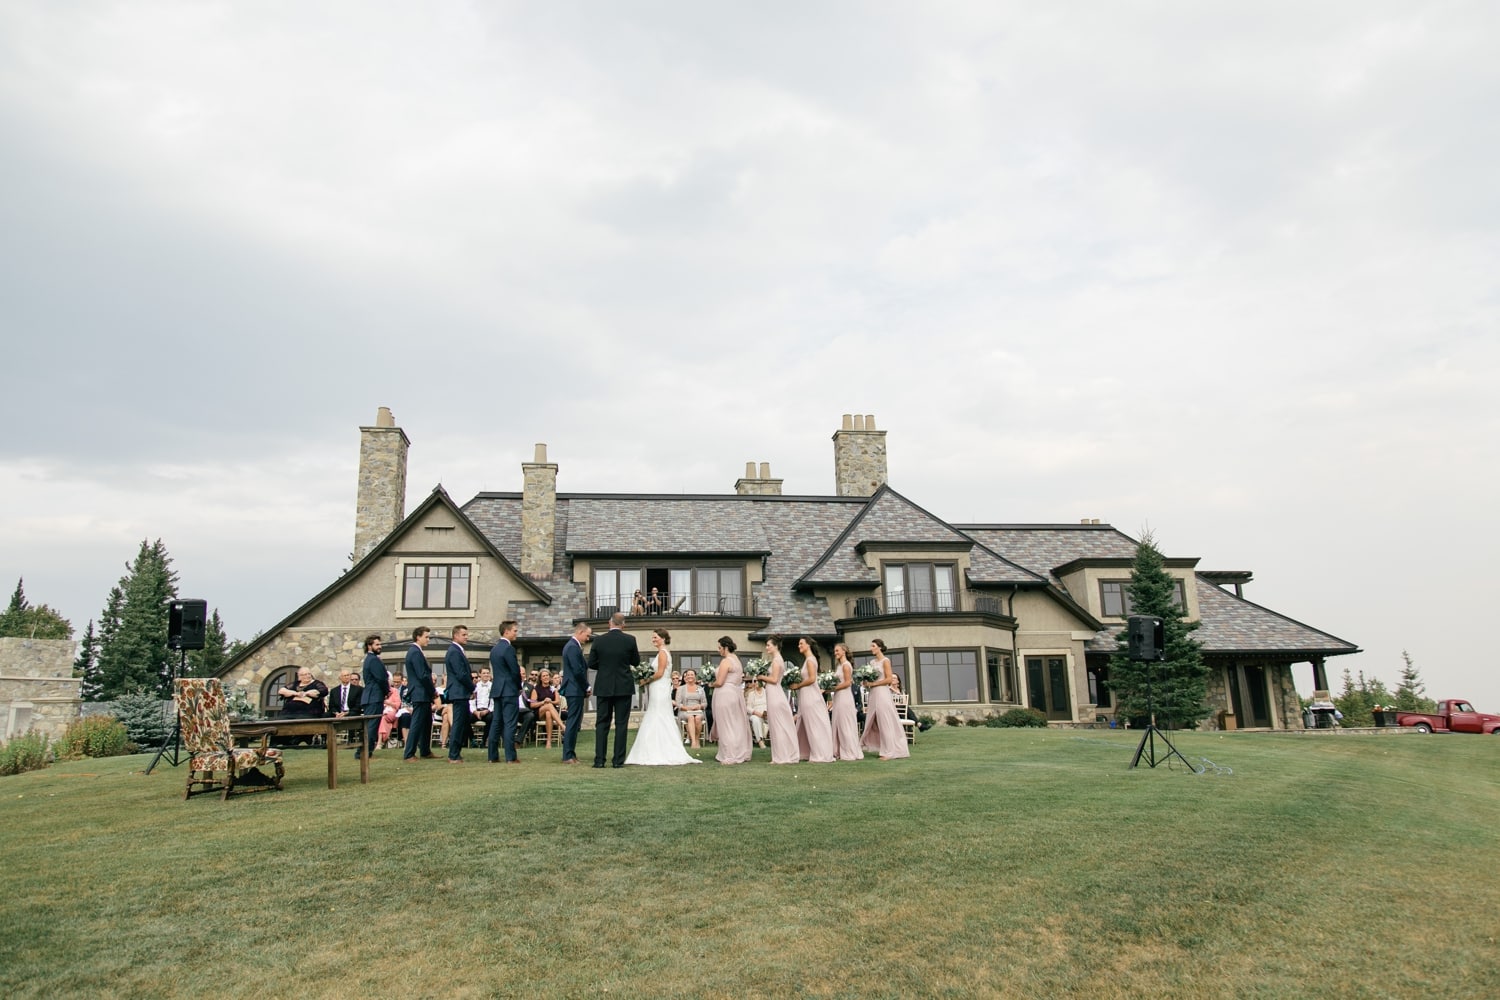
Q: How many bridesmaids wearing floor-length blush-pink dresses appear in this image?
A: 5